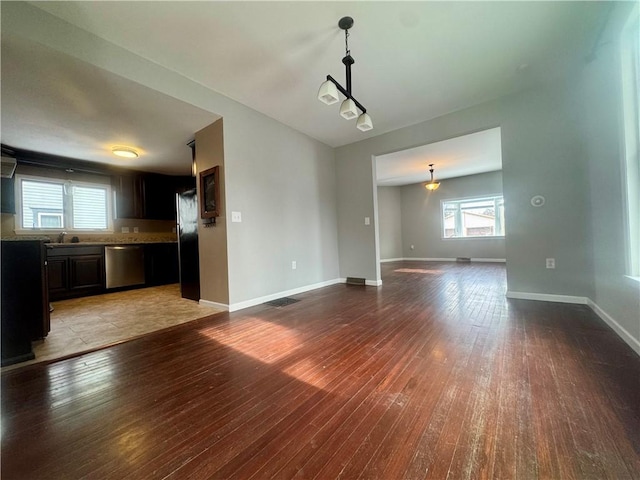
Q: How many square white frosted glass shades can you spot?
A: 3